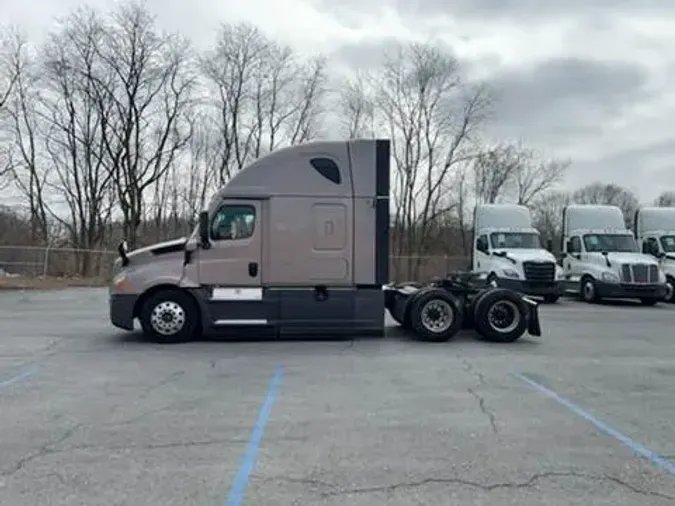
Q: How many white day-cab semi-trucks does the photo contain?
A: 3